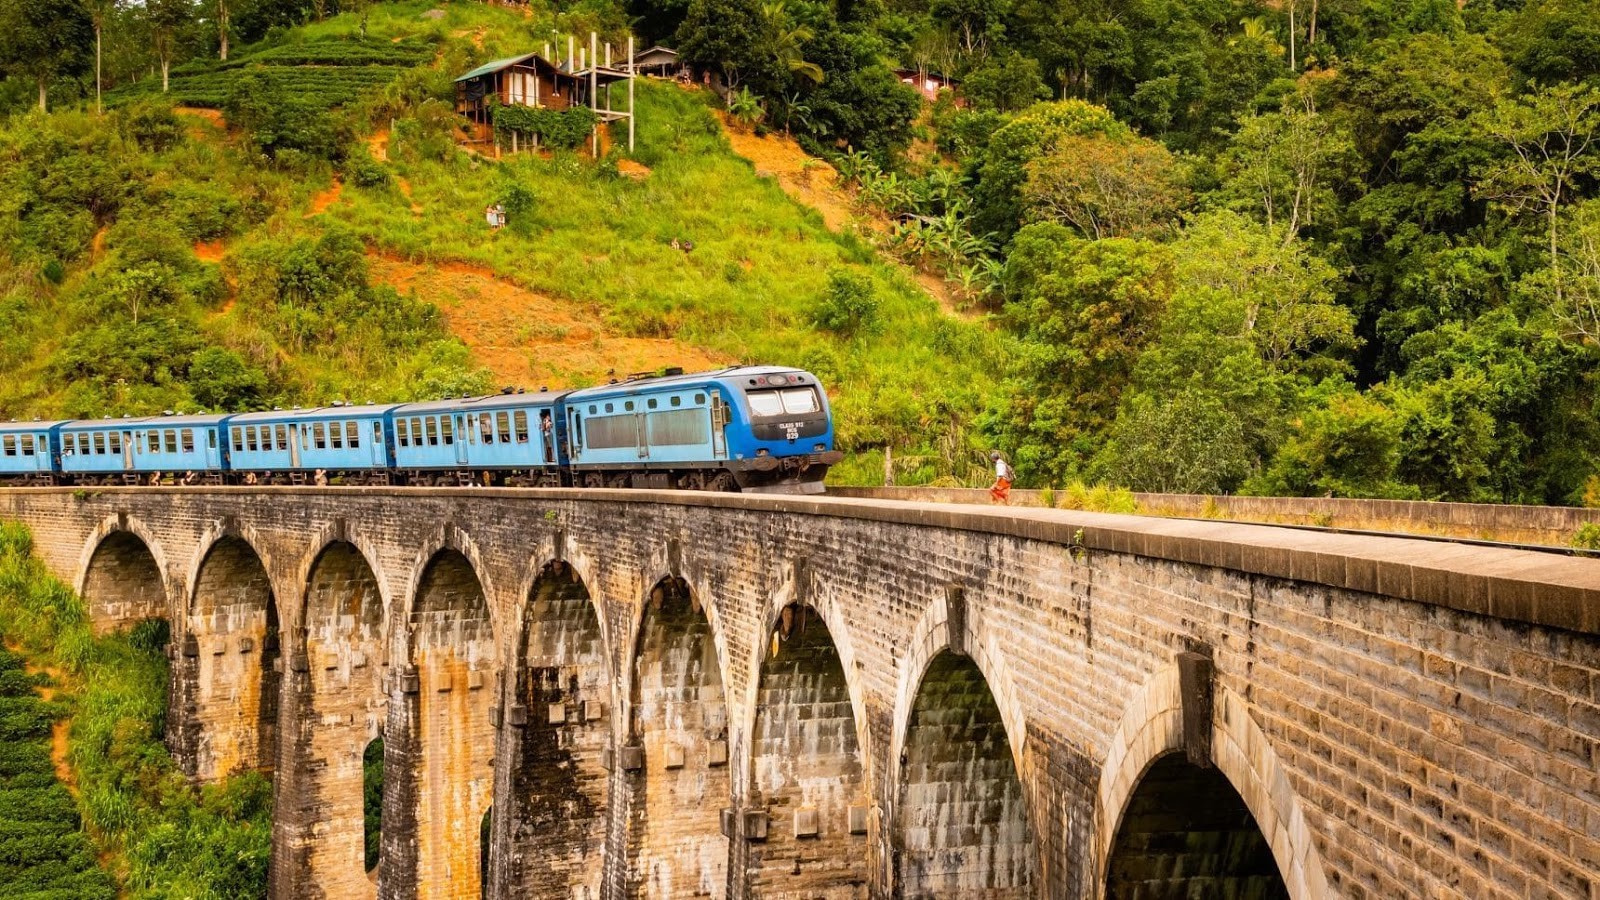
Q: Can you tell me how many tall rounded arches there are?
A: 9